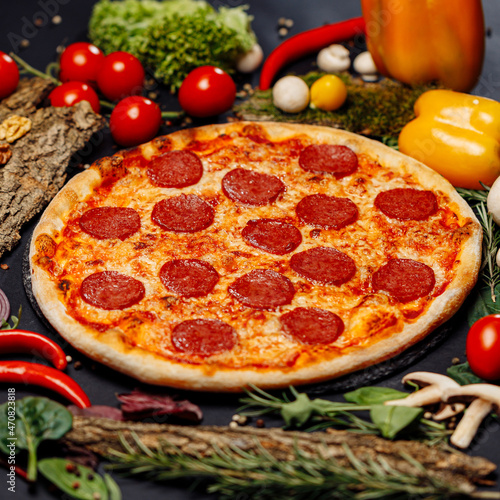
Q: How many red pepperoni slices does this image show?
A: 15